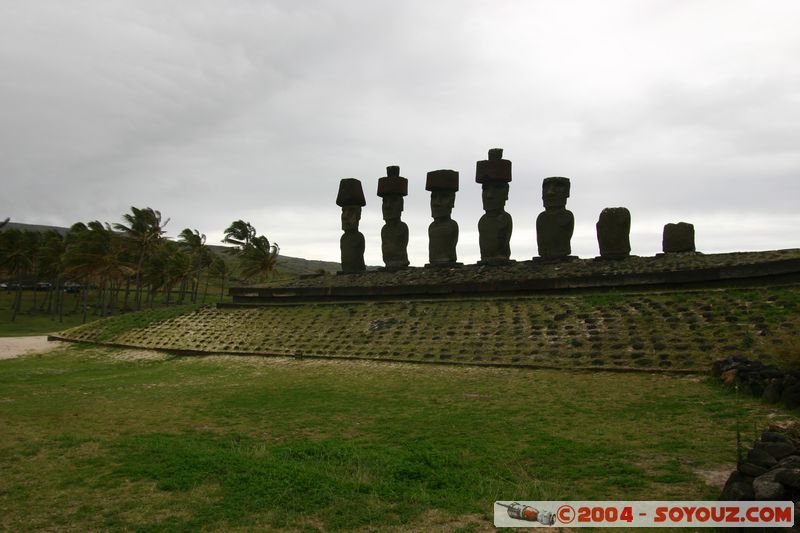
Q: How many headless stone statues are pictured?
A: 2